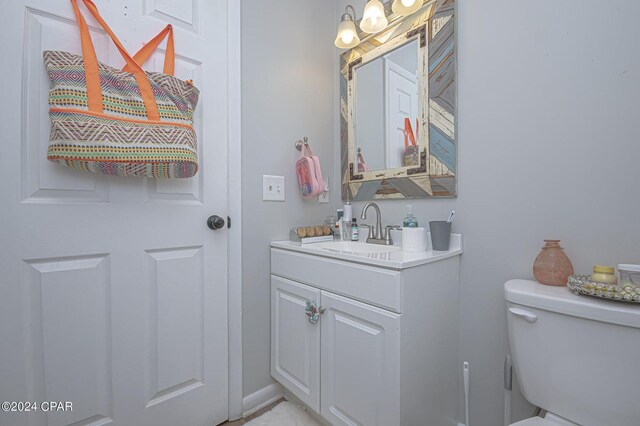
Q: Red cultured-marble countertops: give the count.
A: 0